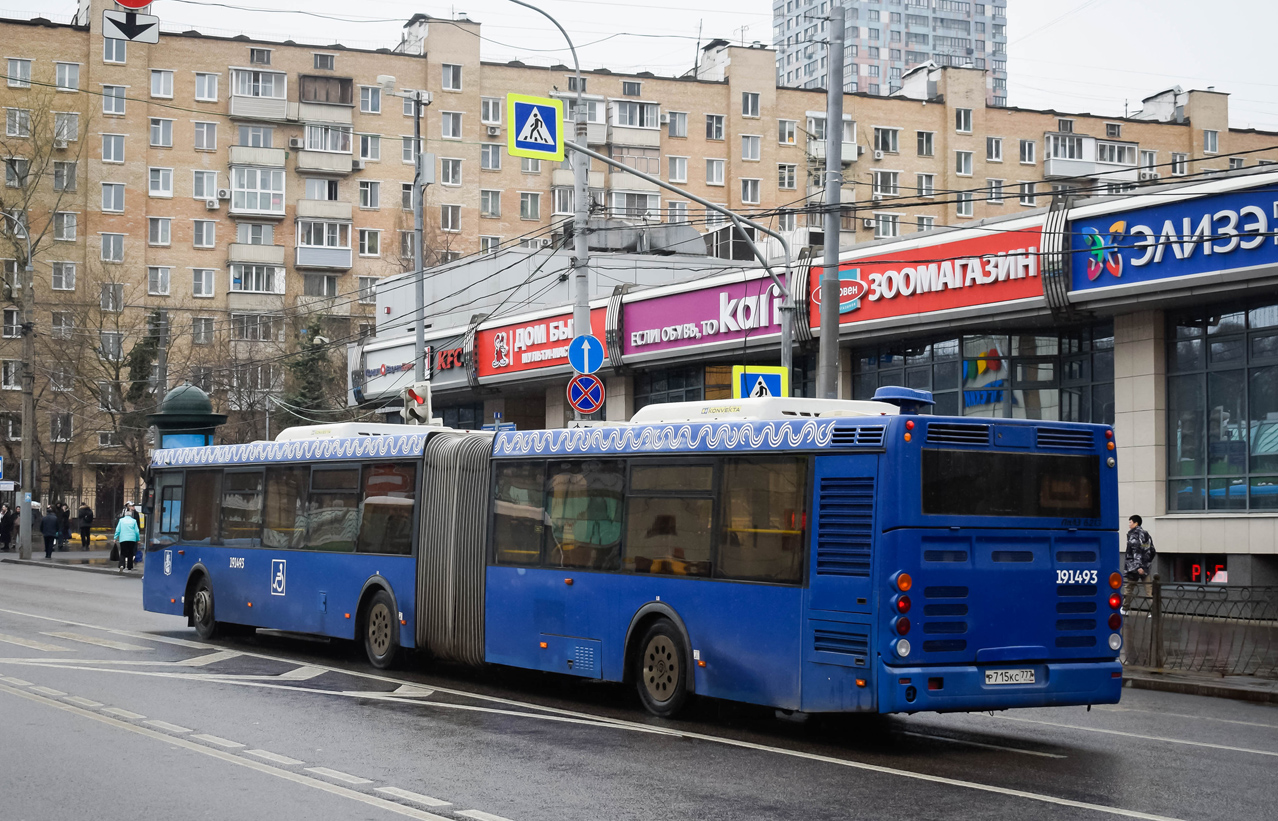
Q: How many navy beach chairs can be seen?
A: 0